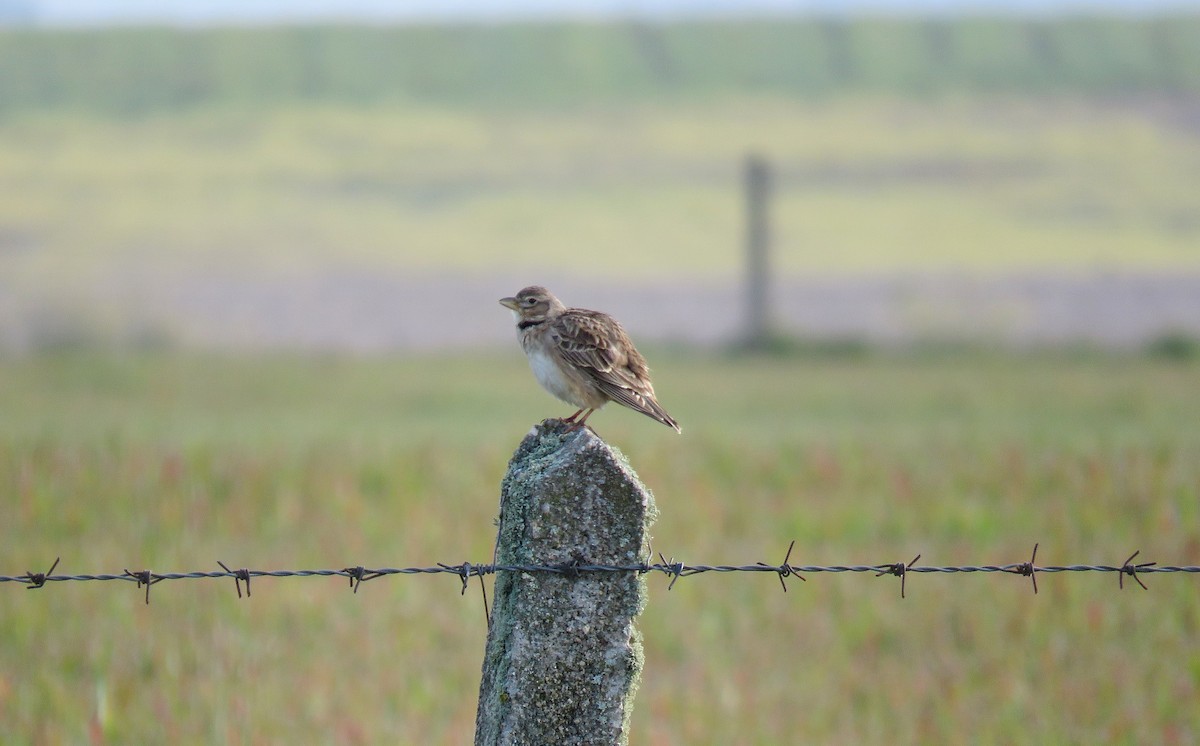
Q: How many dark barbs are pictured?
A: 11